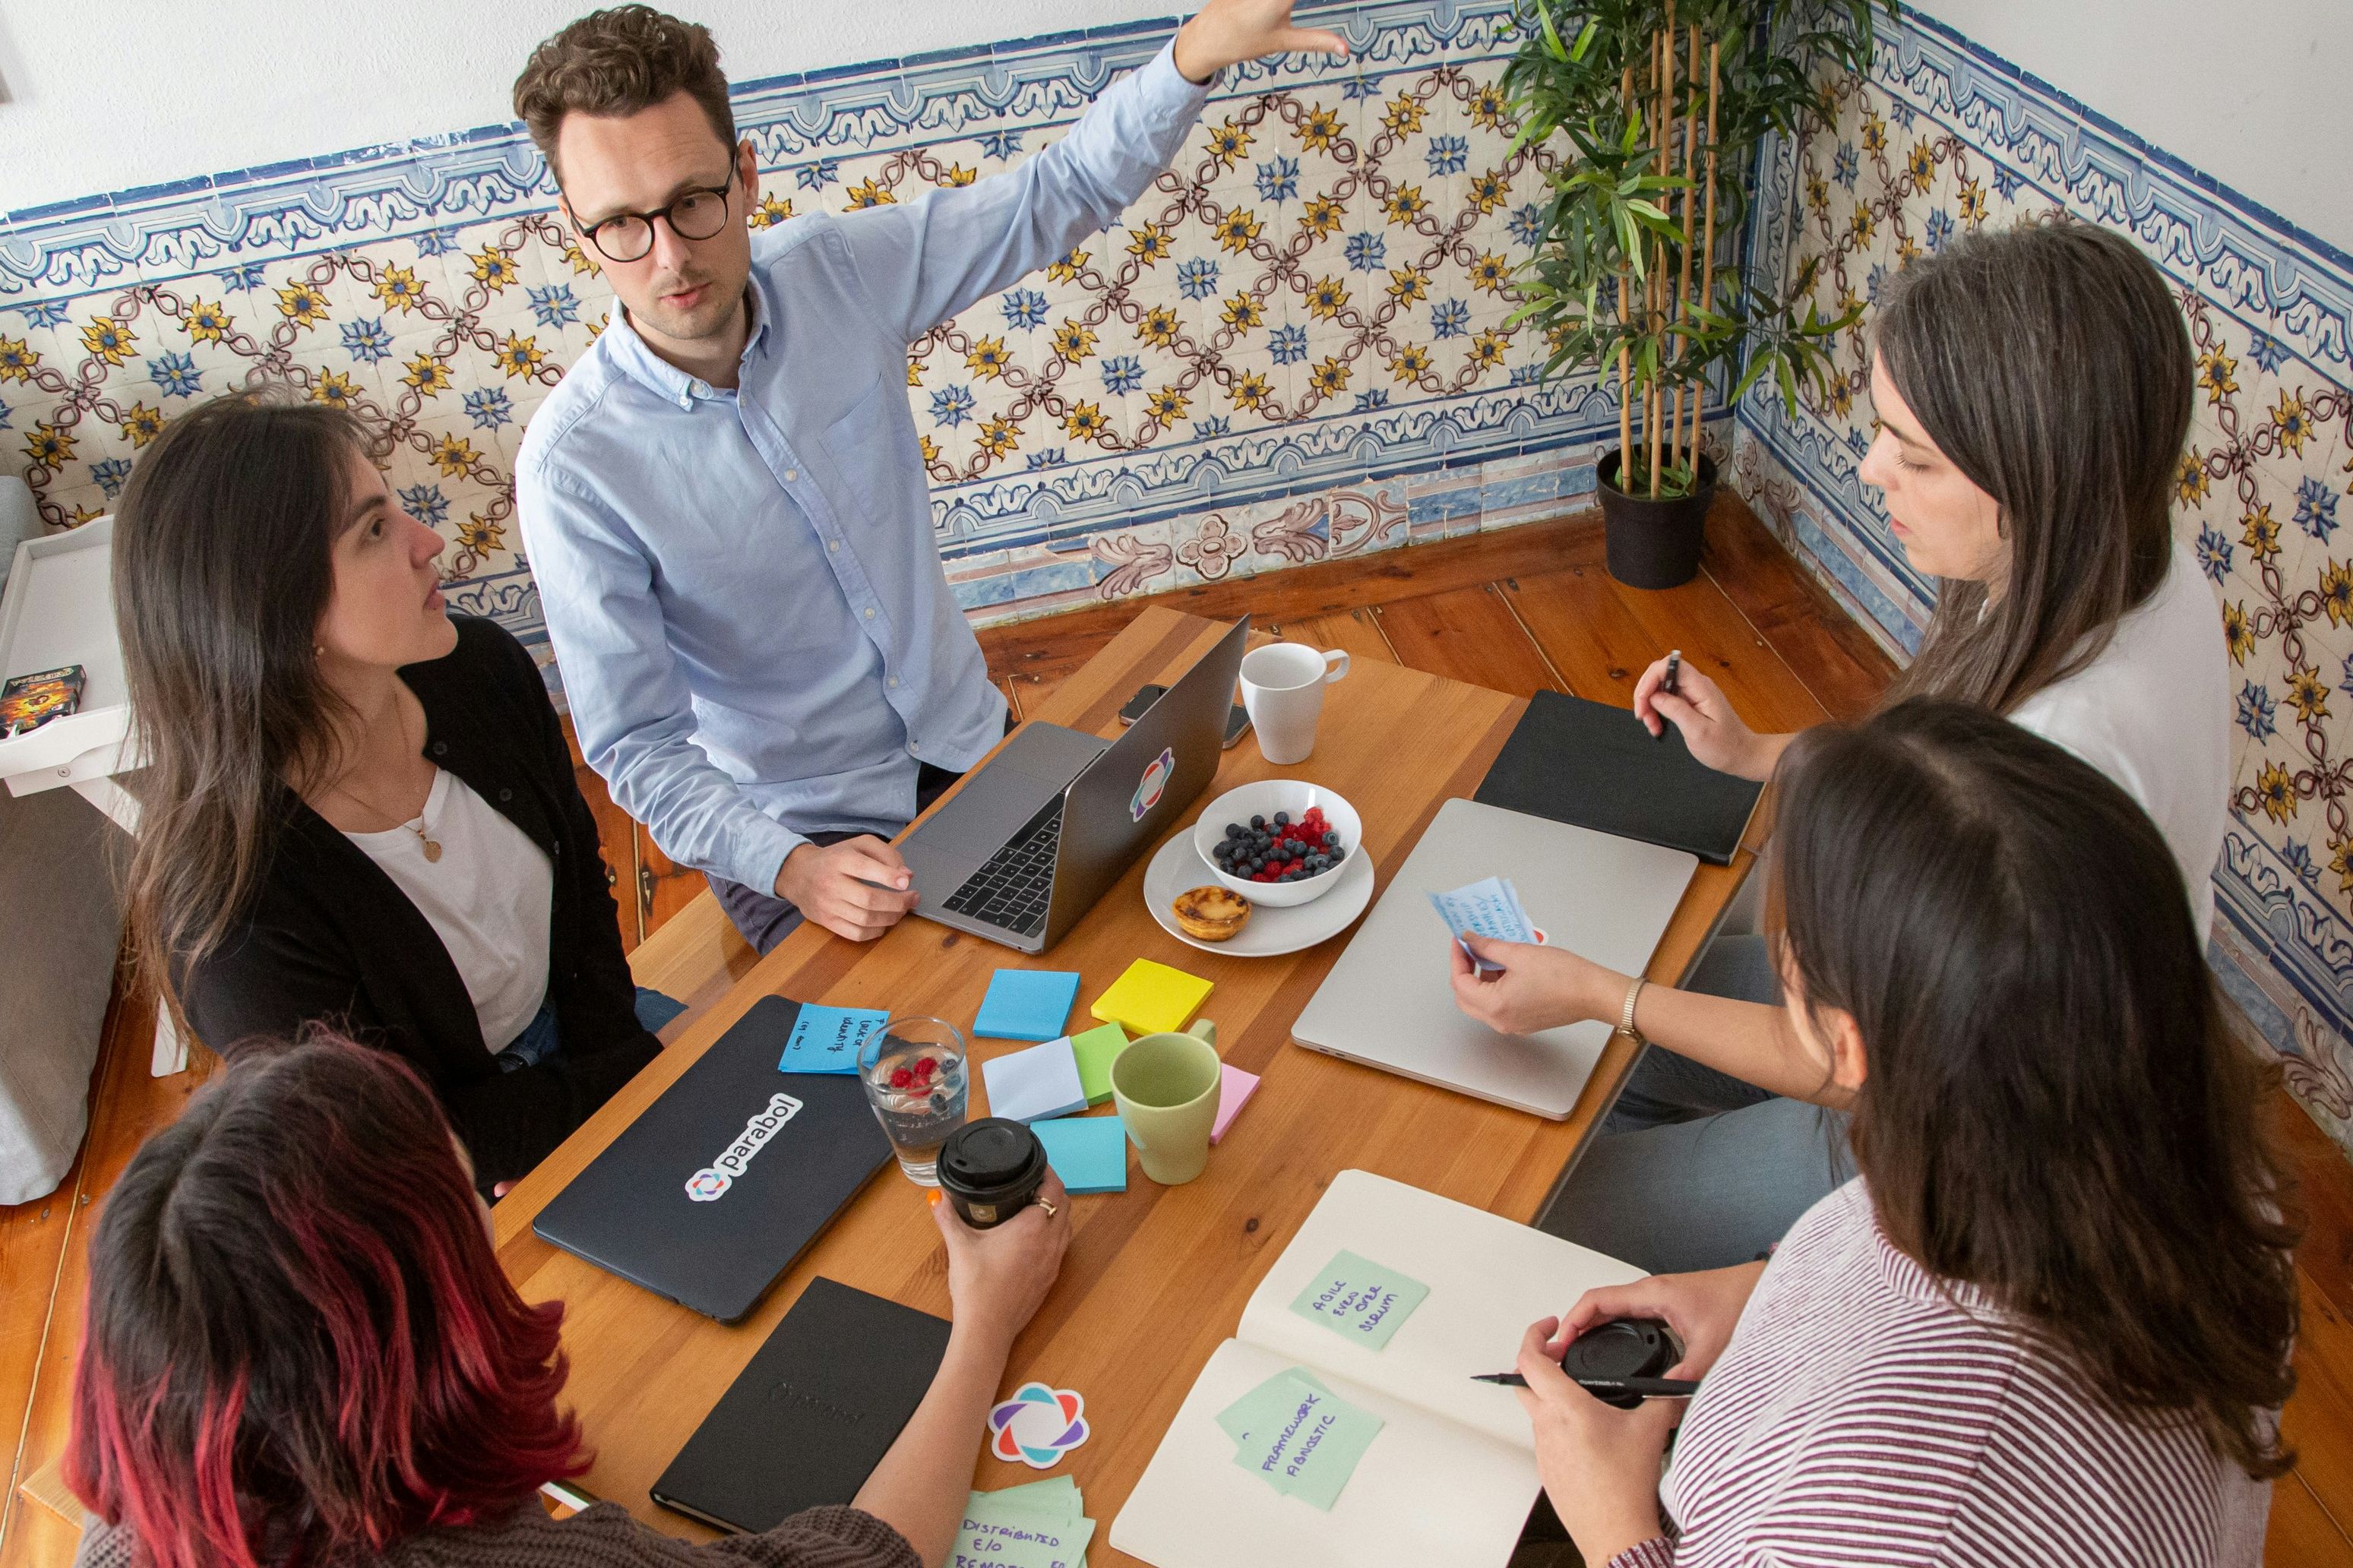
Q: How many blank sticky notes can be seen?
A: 6